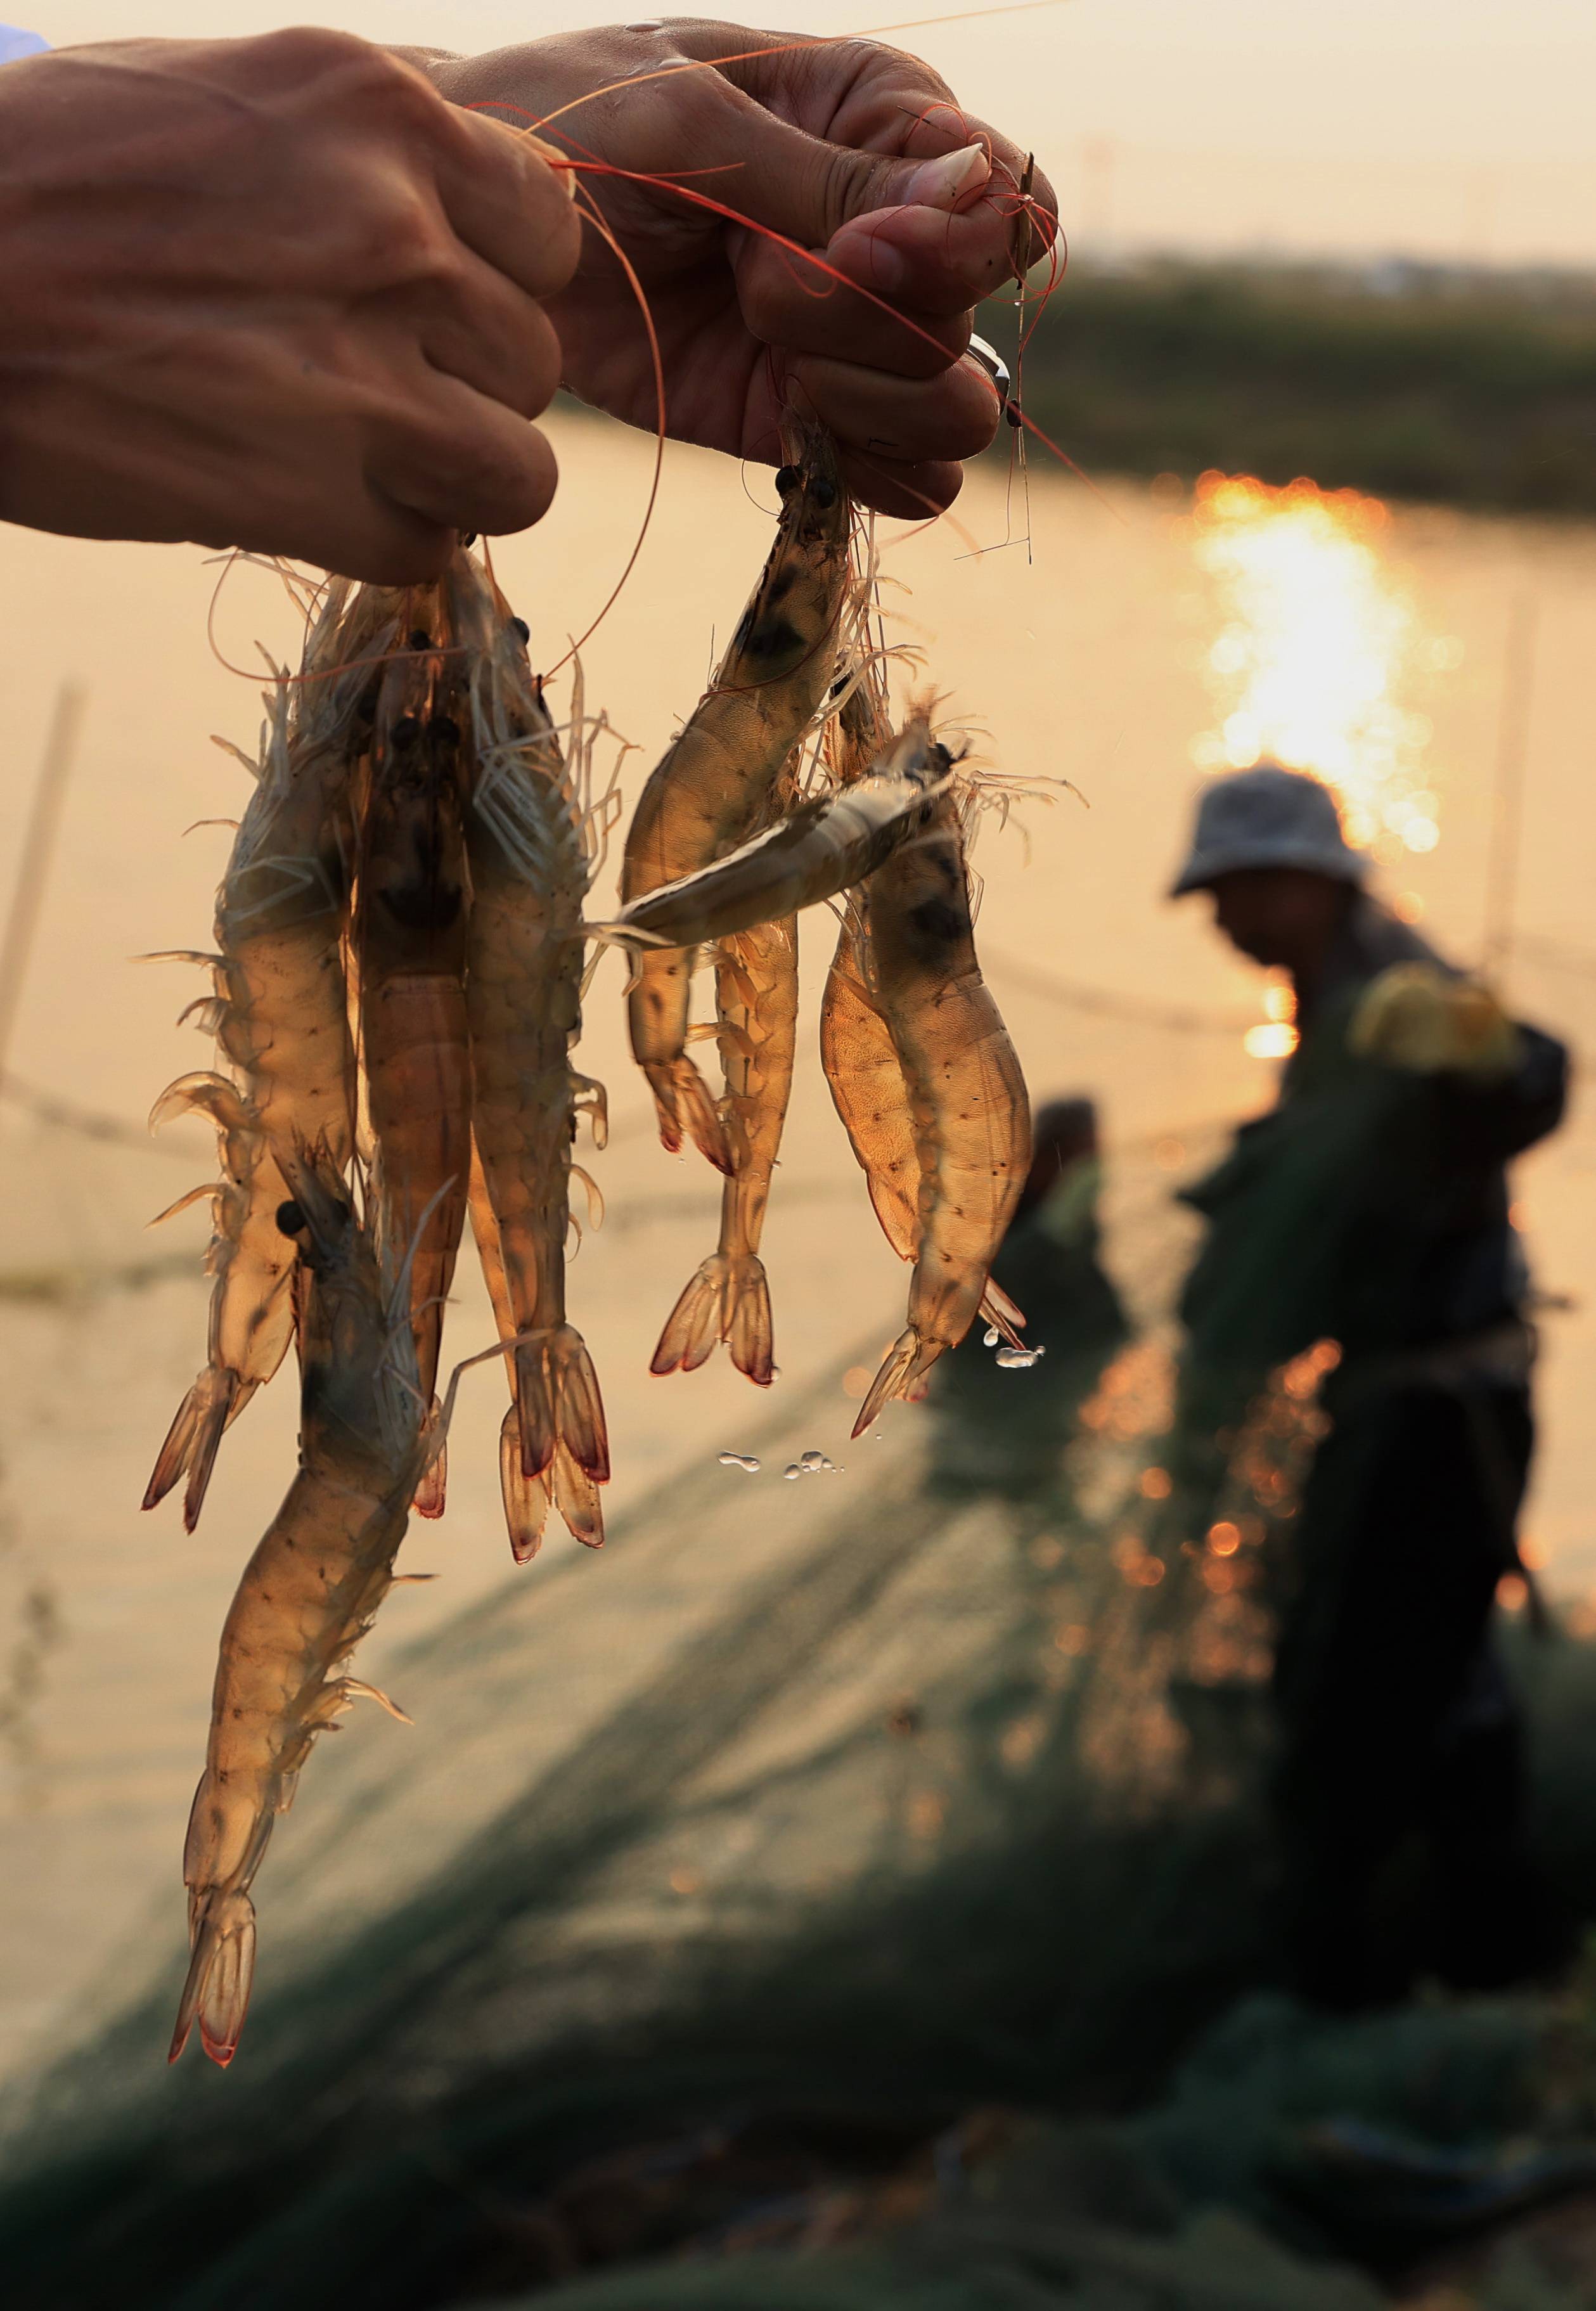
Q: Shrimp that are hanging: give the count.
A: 10